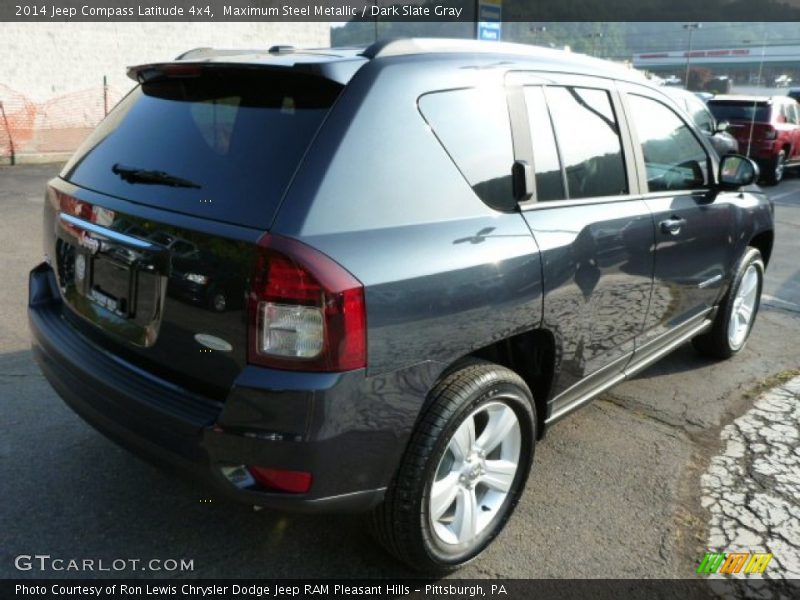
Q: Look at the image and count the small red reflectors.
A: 1